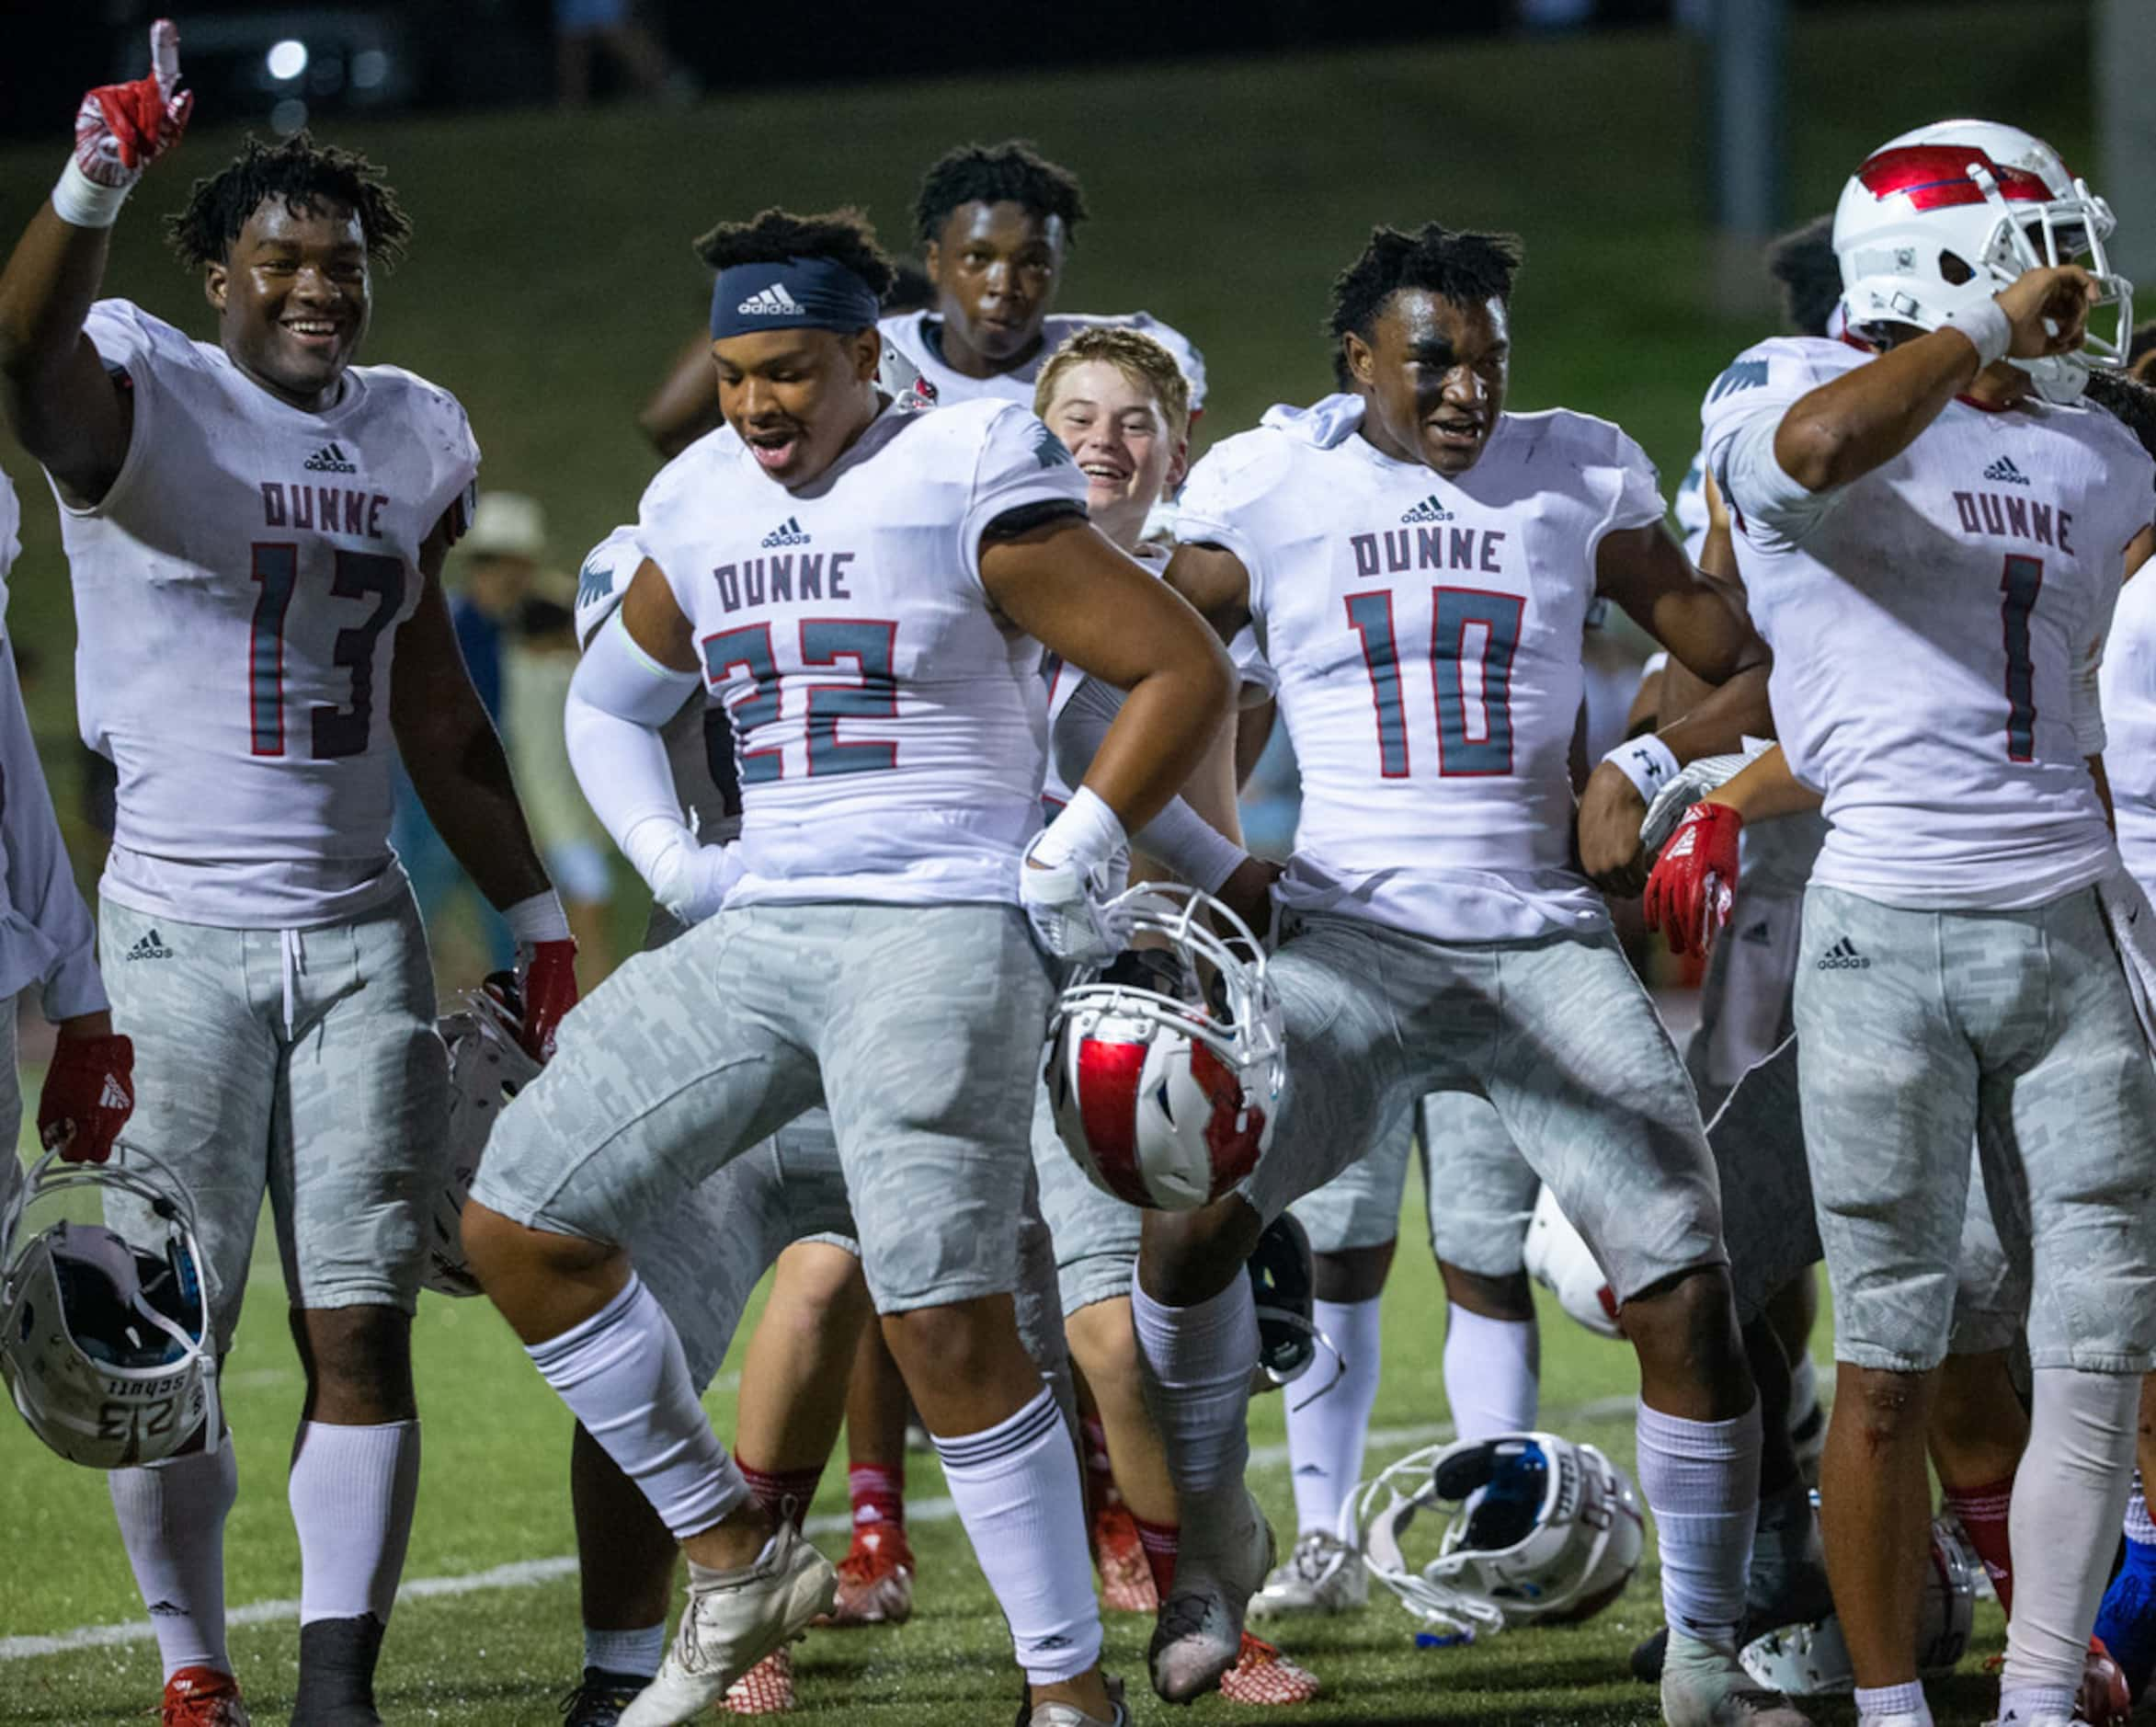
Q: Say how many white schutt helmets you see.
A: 2